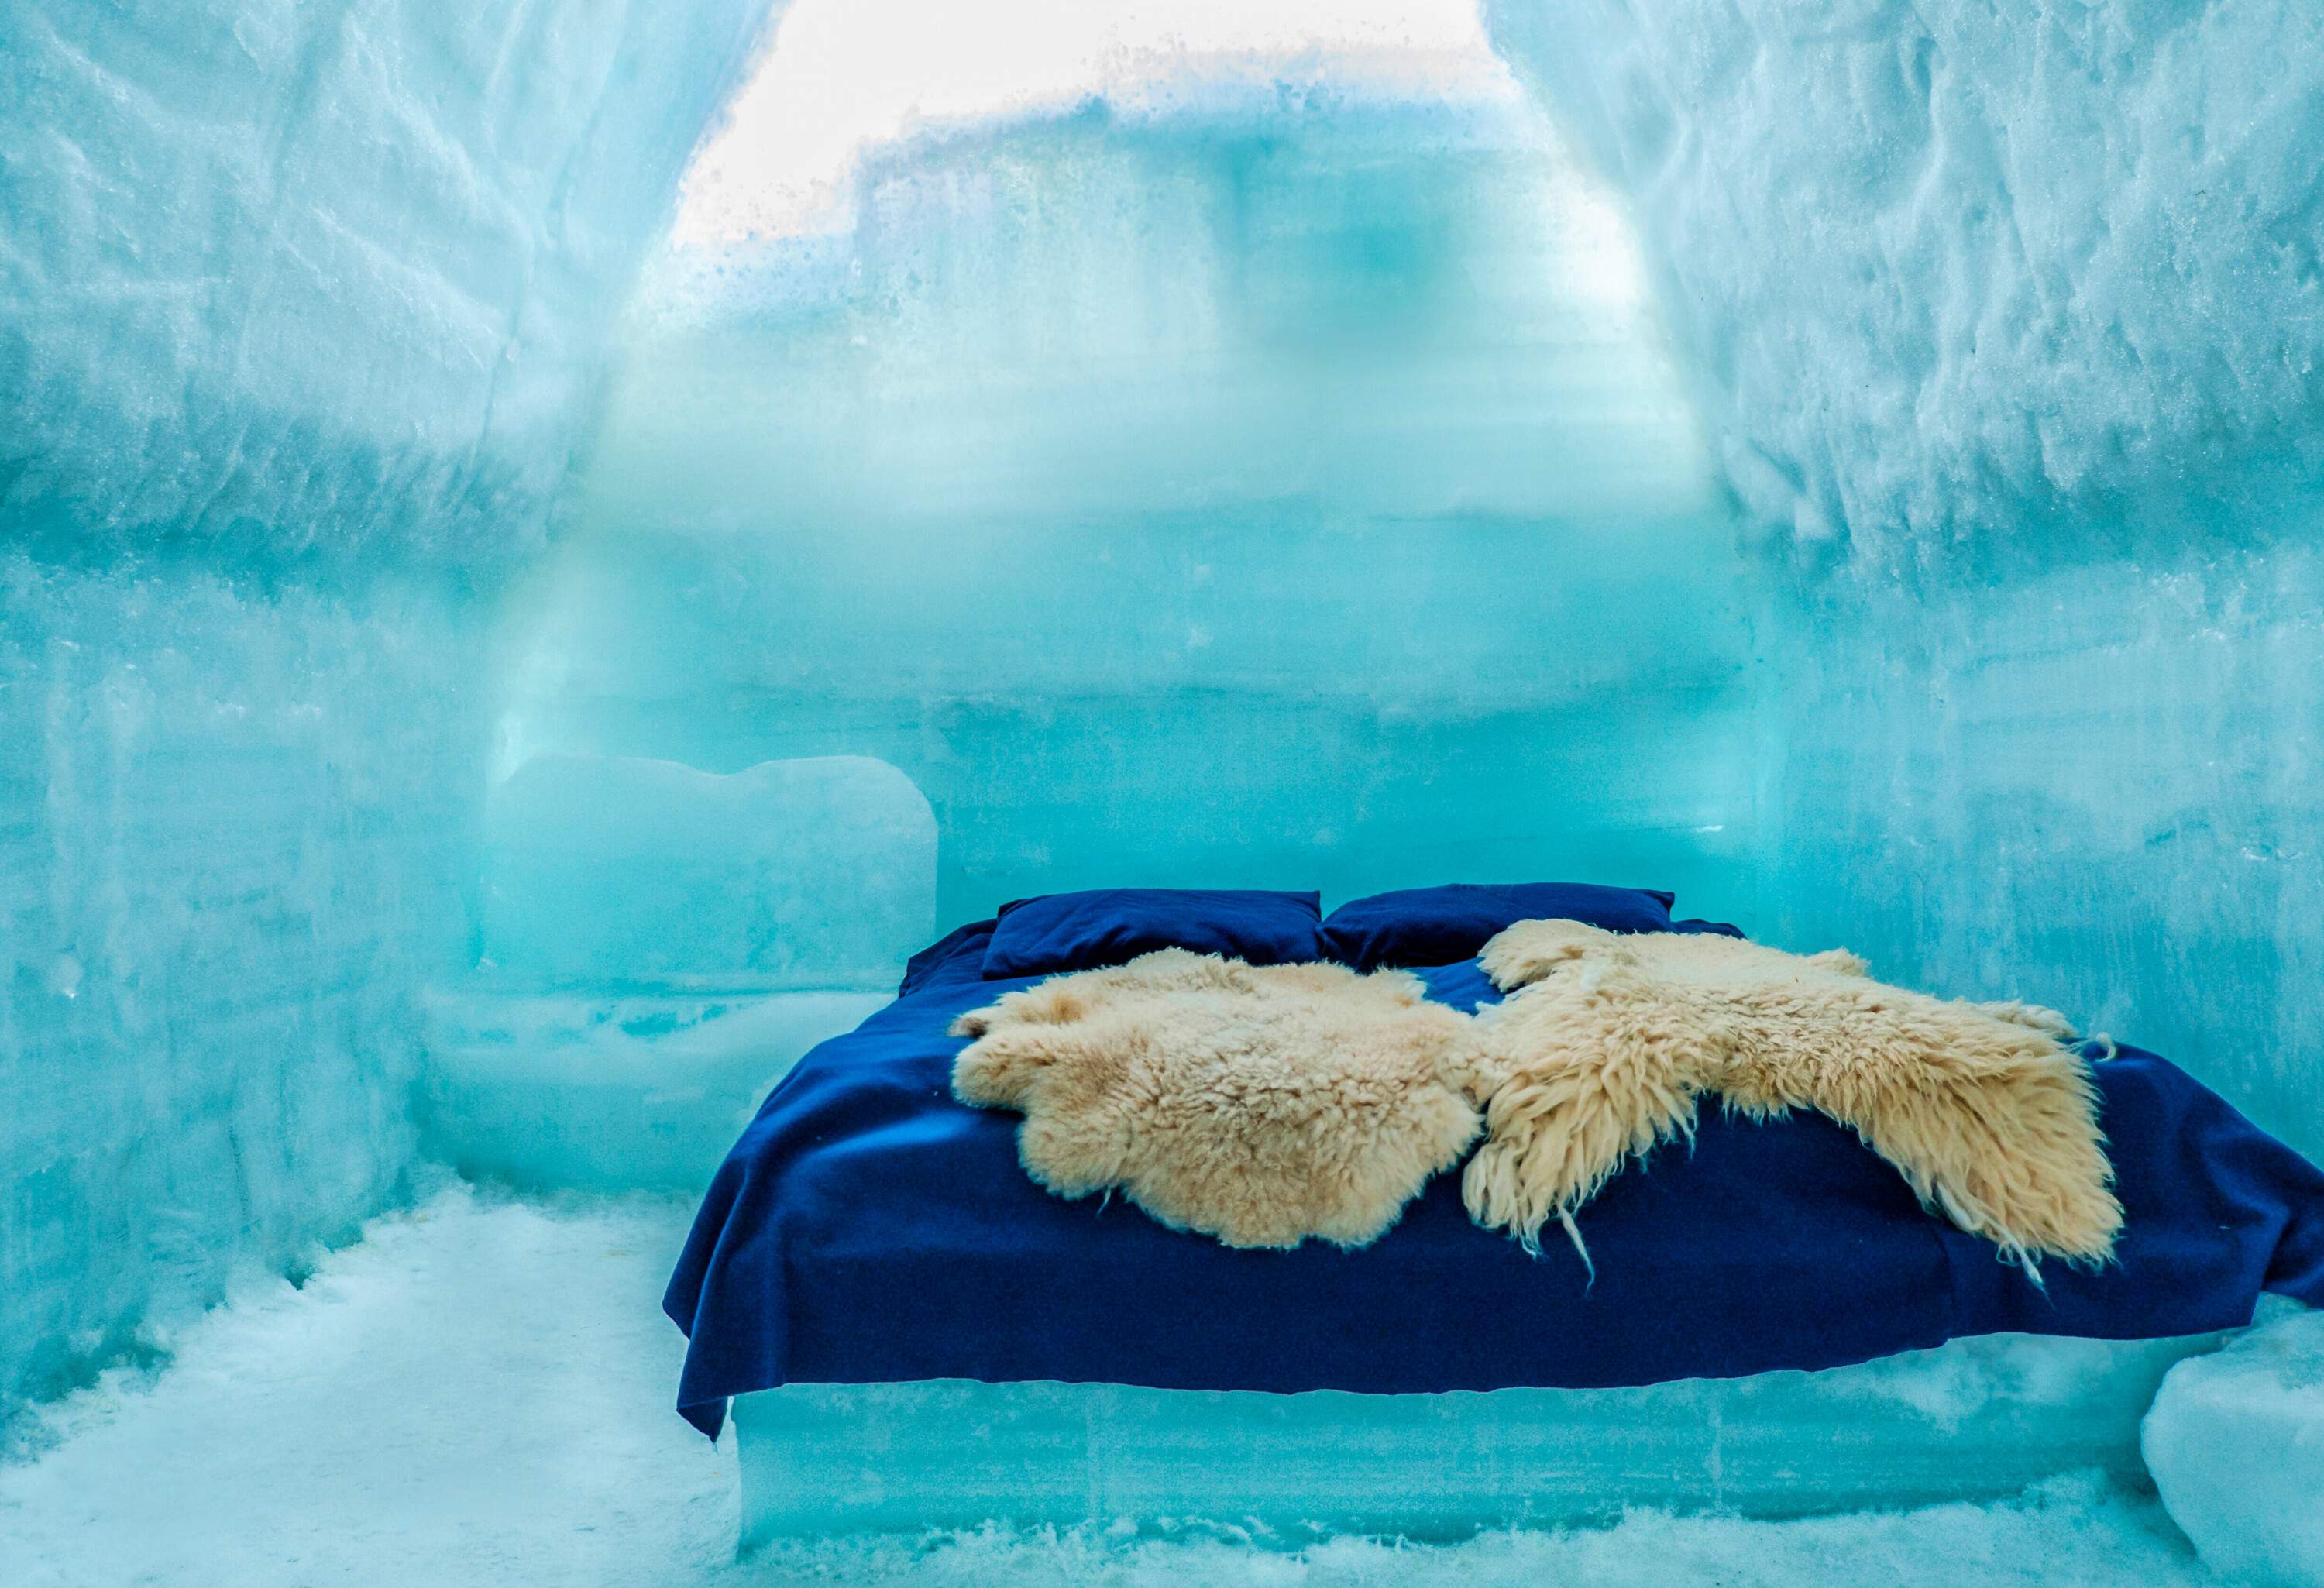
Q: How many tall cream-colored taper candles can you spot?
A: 0